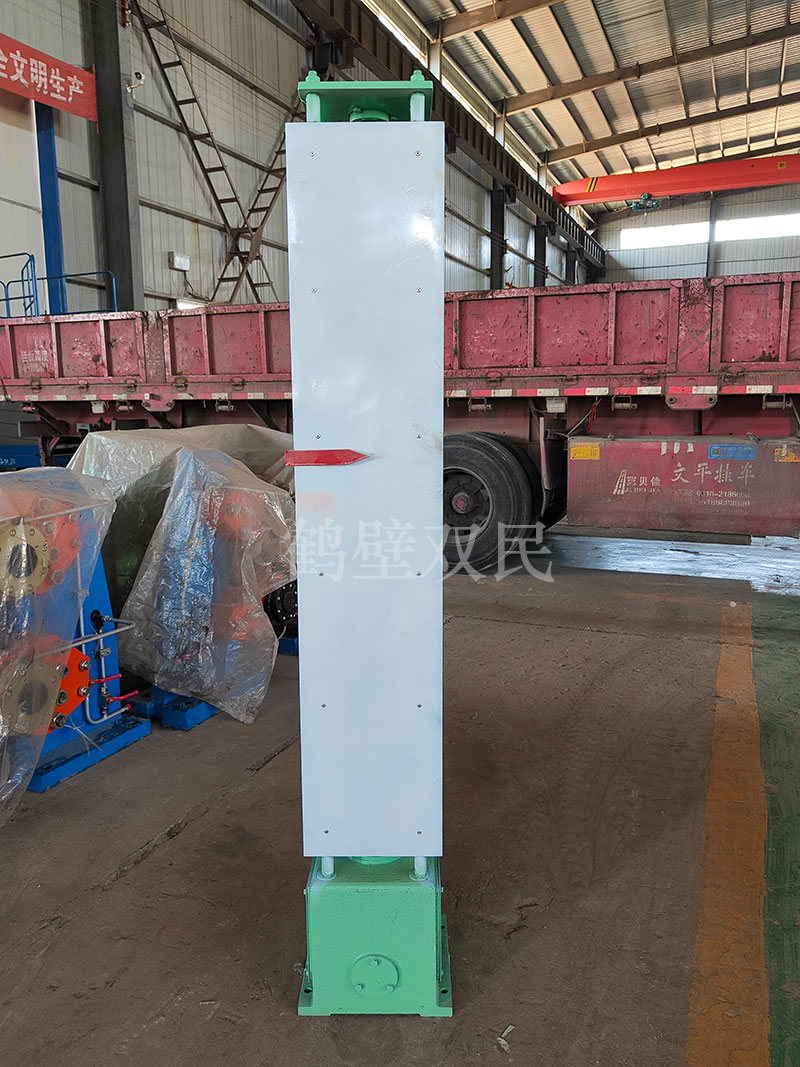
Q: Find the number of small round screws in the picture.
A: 12